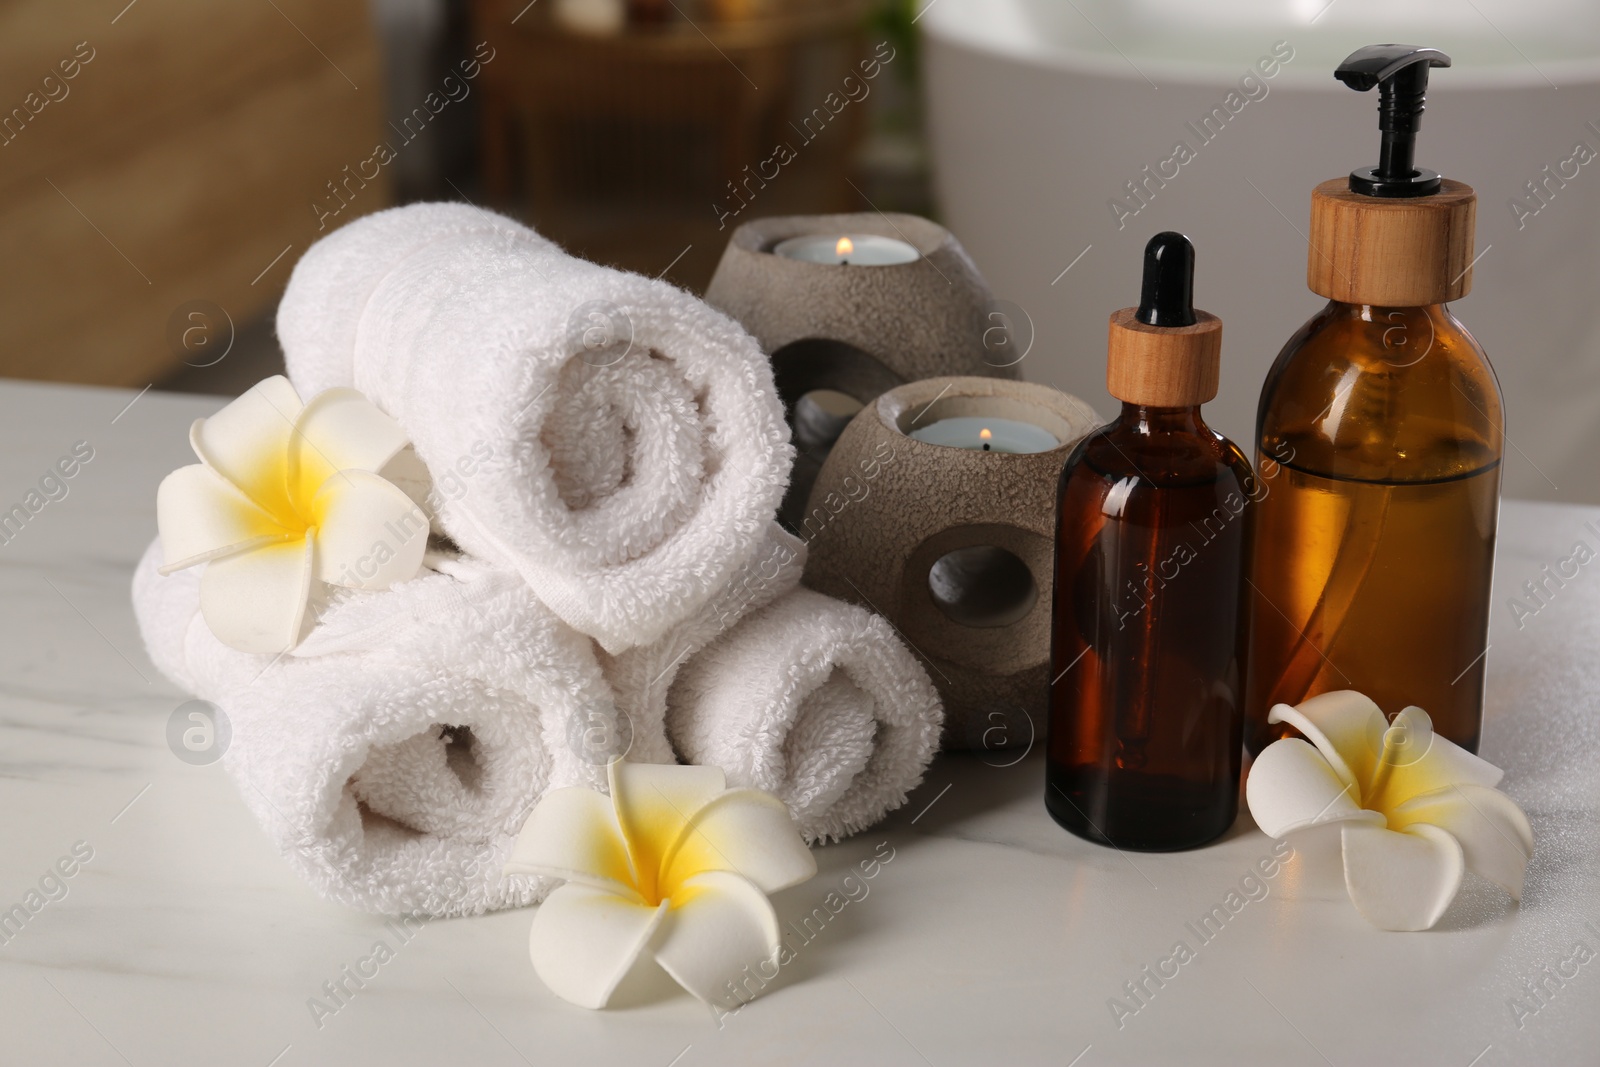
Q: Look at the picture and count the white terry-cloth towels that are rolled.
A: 3